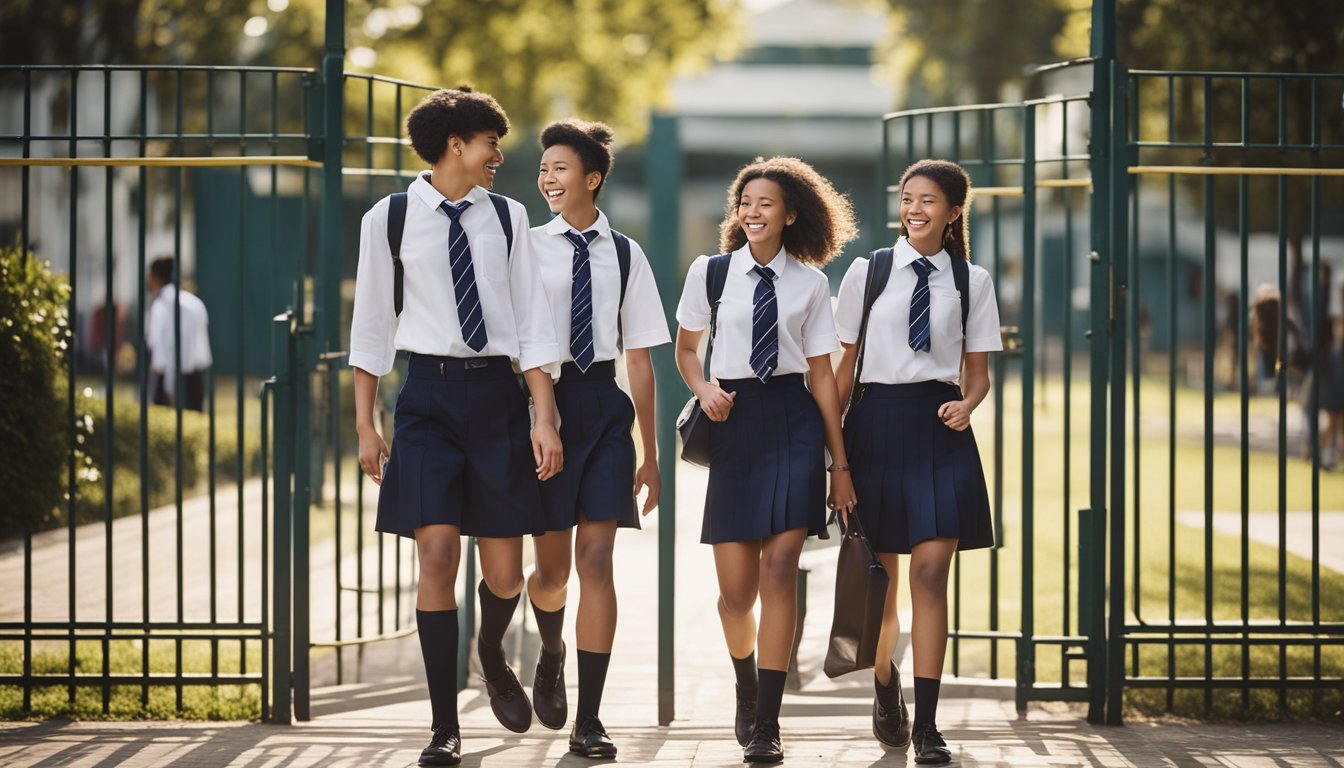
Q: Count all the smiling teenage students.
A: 4